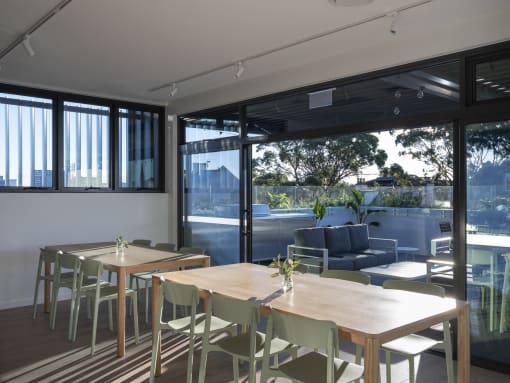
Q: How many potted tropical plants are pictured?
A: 2